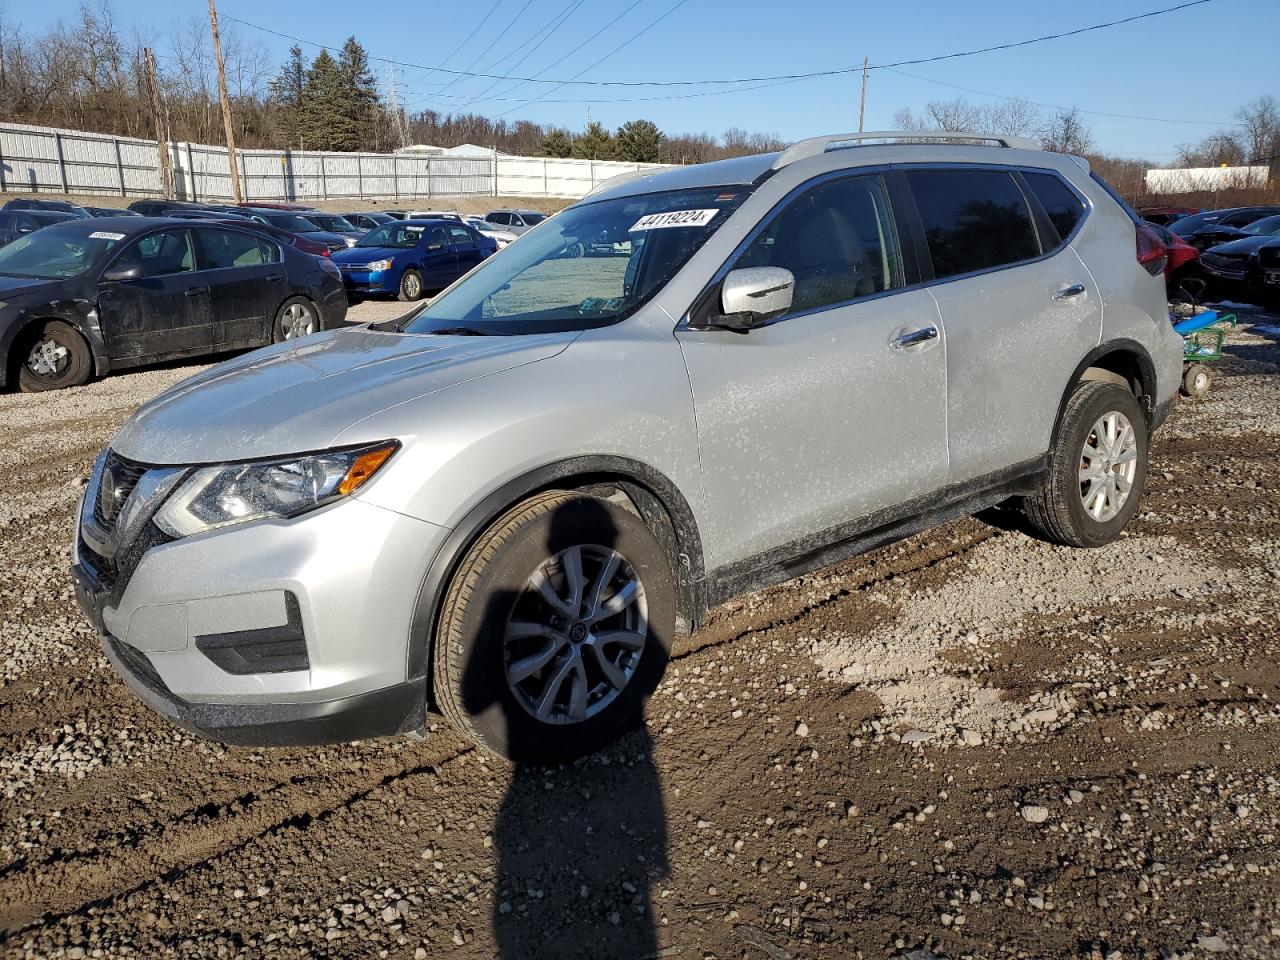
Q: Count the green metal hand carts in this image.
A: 1